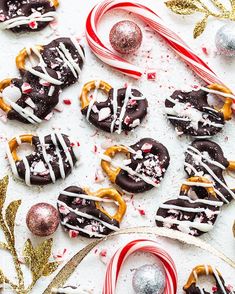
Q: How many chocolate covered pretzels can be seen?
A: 11